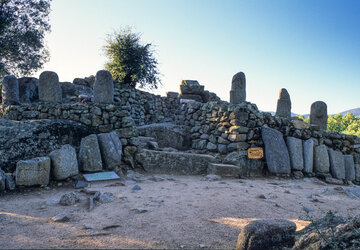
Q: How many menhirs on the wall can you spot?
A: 6